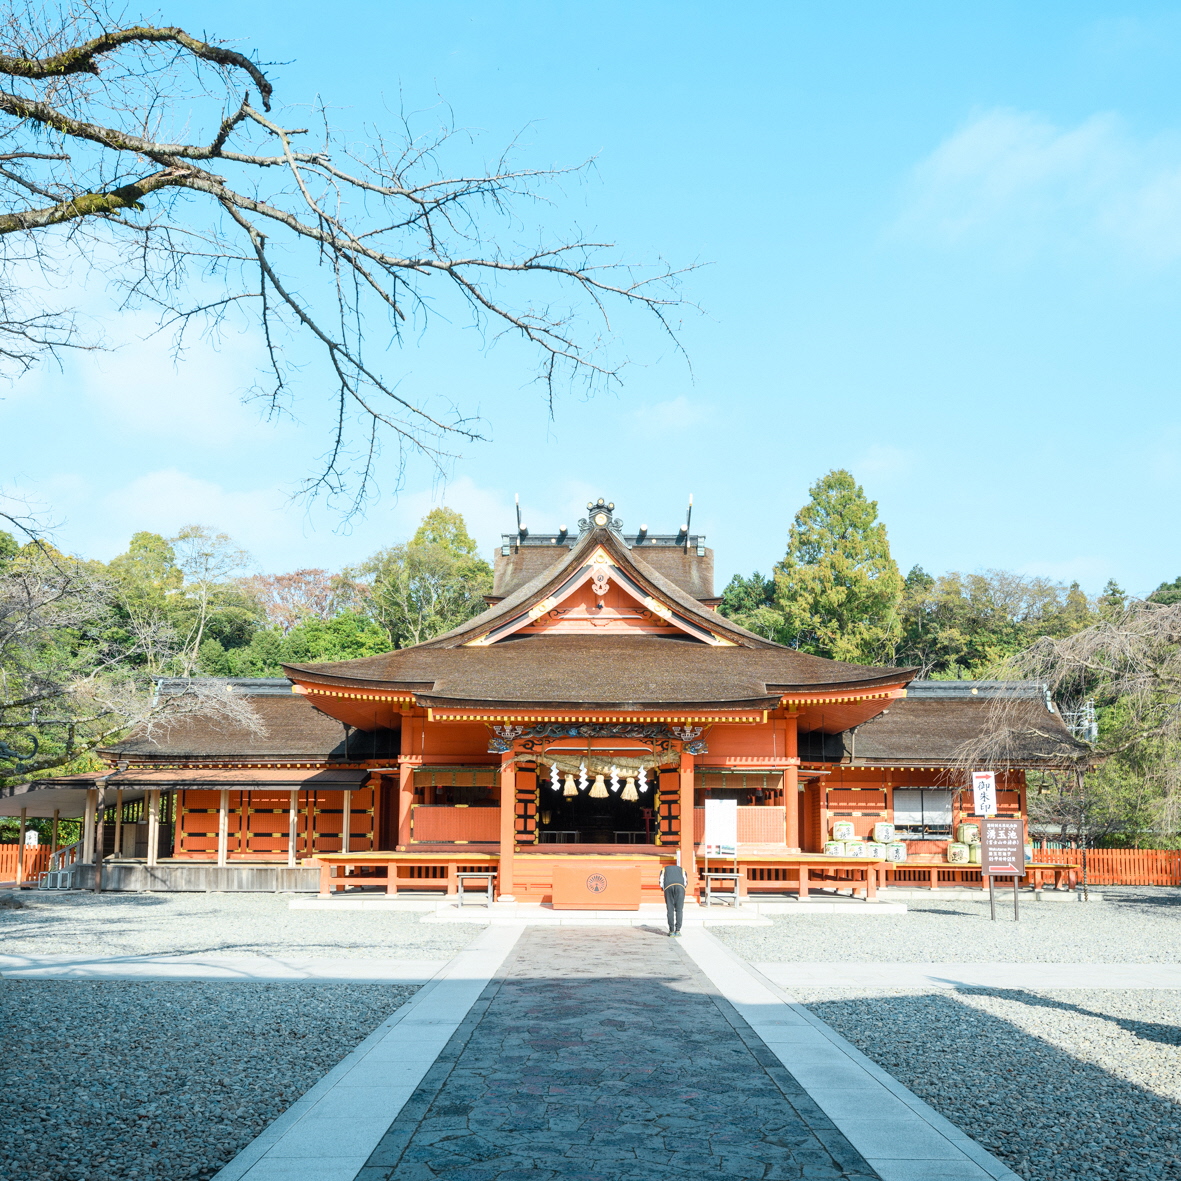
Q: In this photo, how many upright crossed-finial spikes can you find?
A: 2